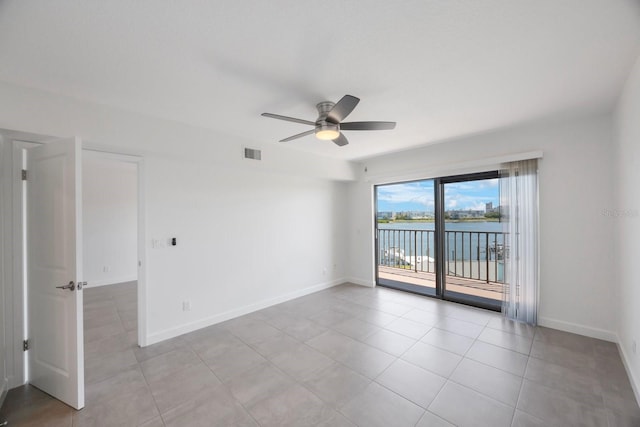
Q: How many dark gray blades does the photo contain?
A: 5